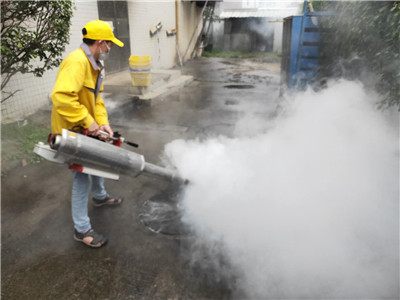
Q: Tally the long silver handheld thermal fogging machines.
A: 1